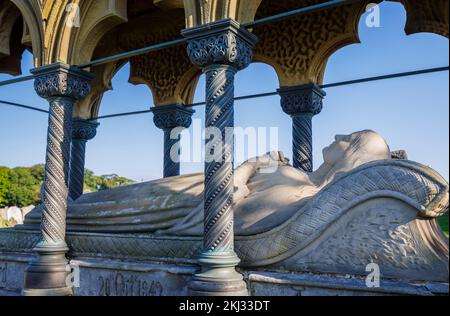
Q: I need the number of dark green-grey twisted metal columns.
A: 5